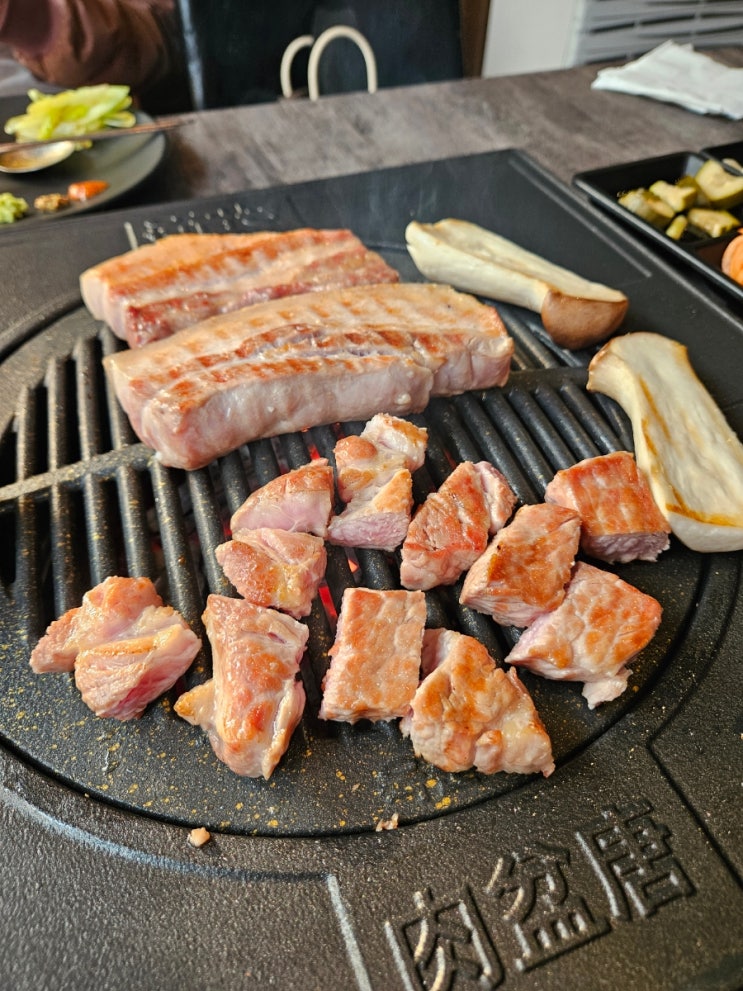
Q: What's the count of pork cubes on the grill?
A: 11